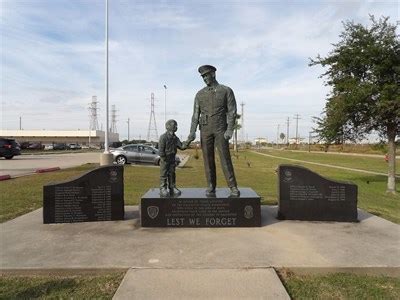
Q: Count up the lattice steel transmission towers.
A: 3